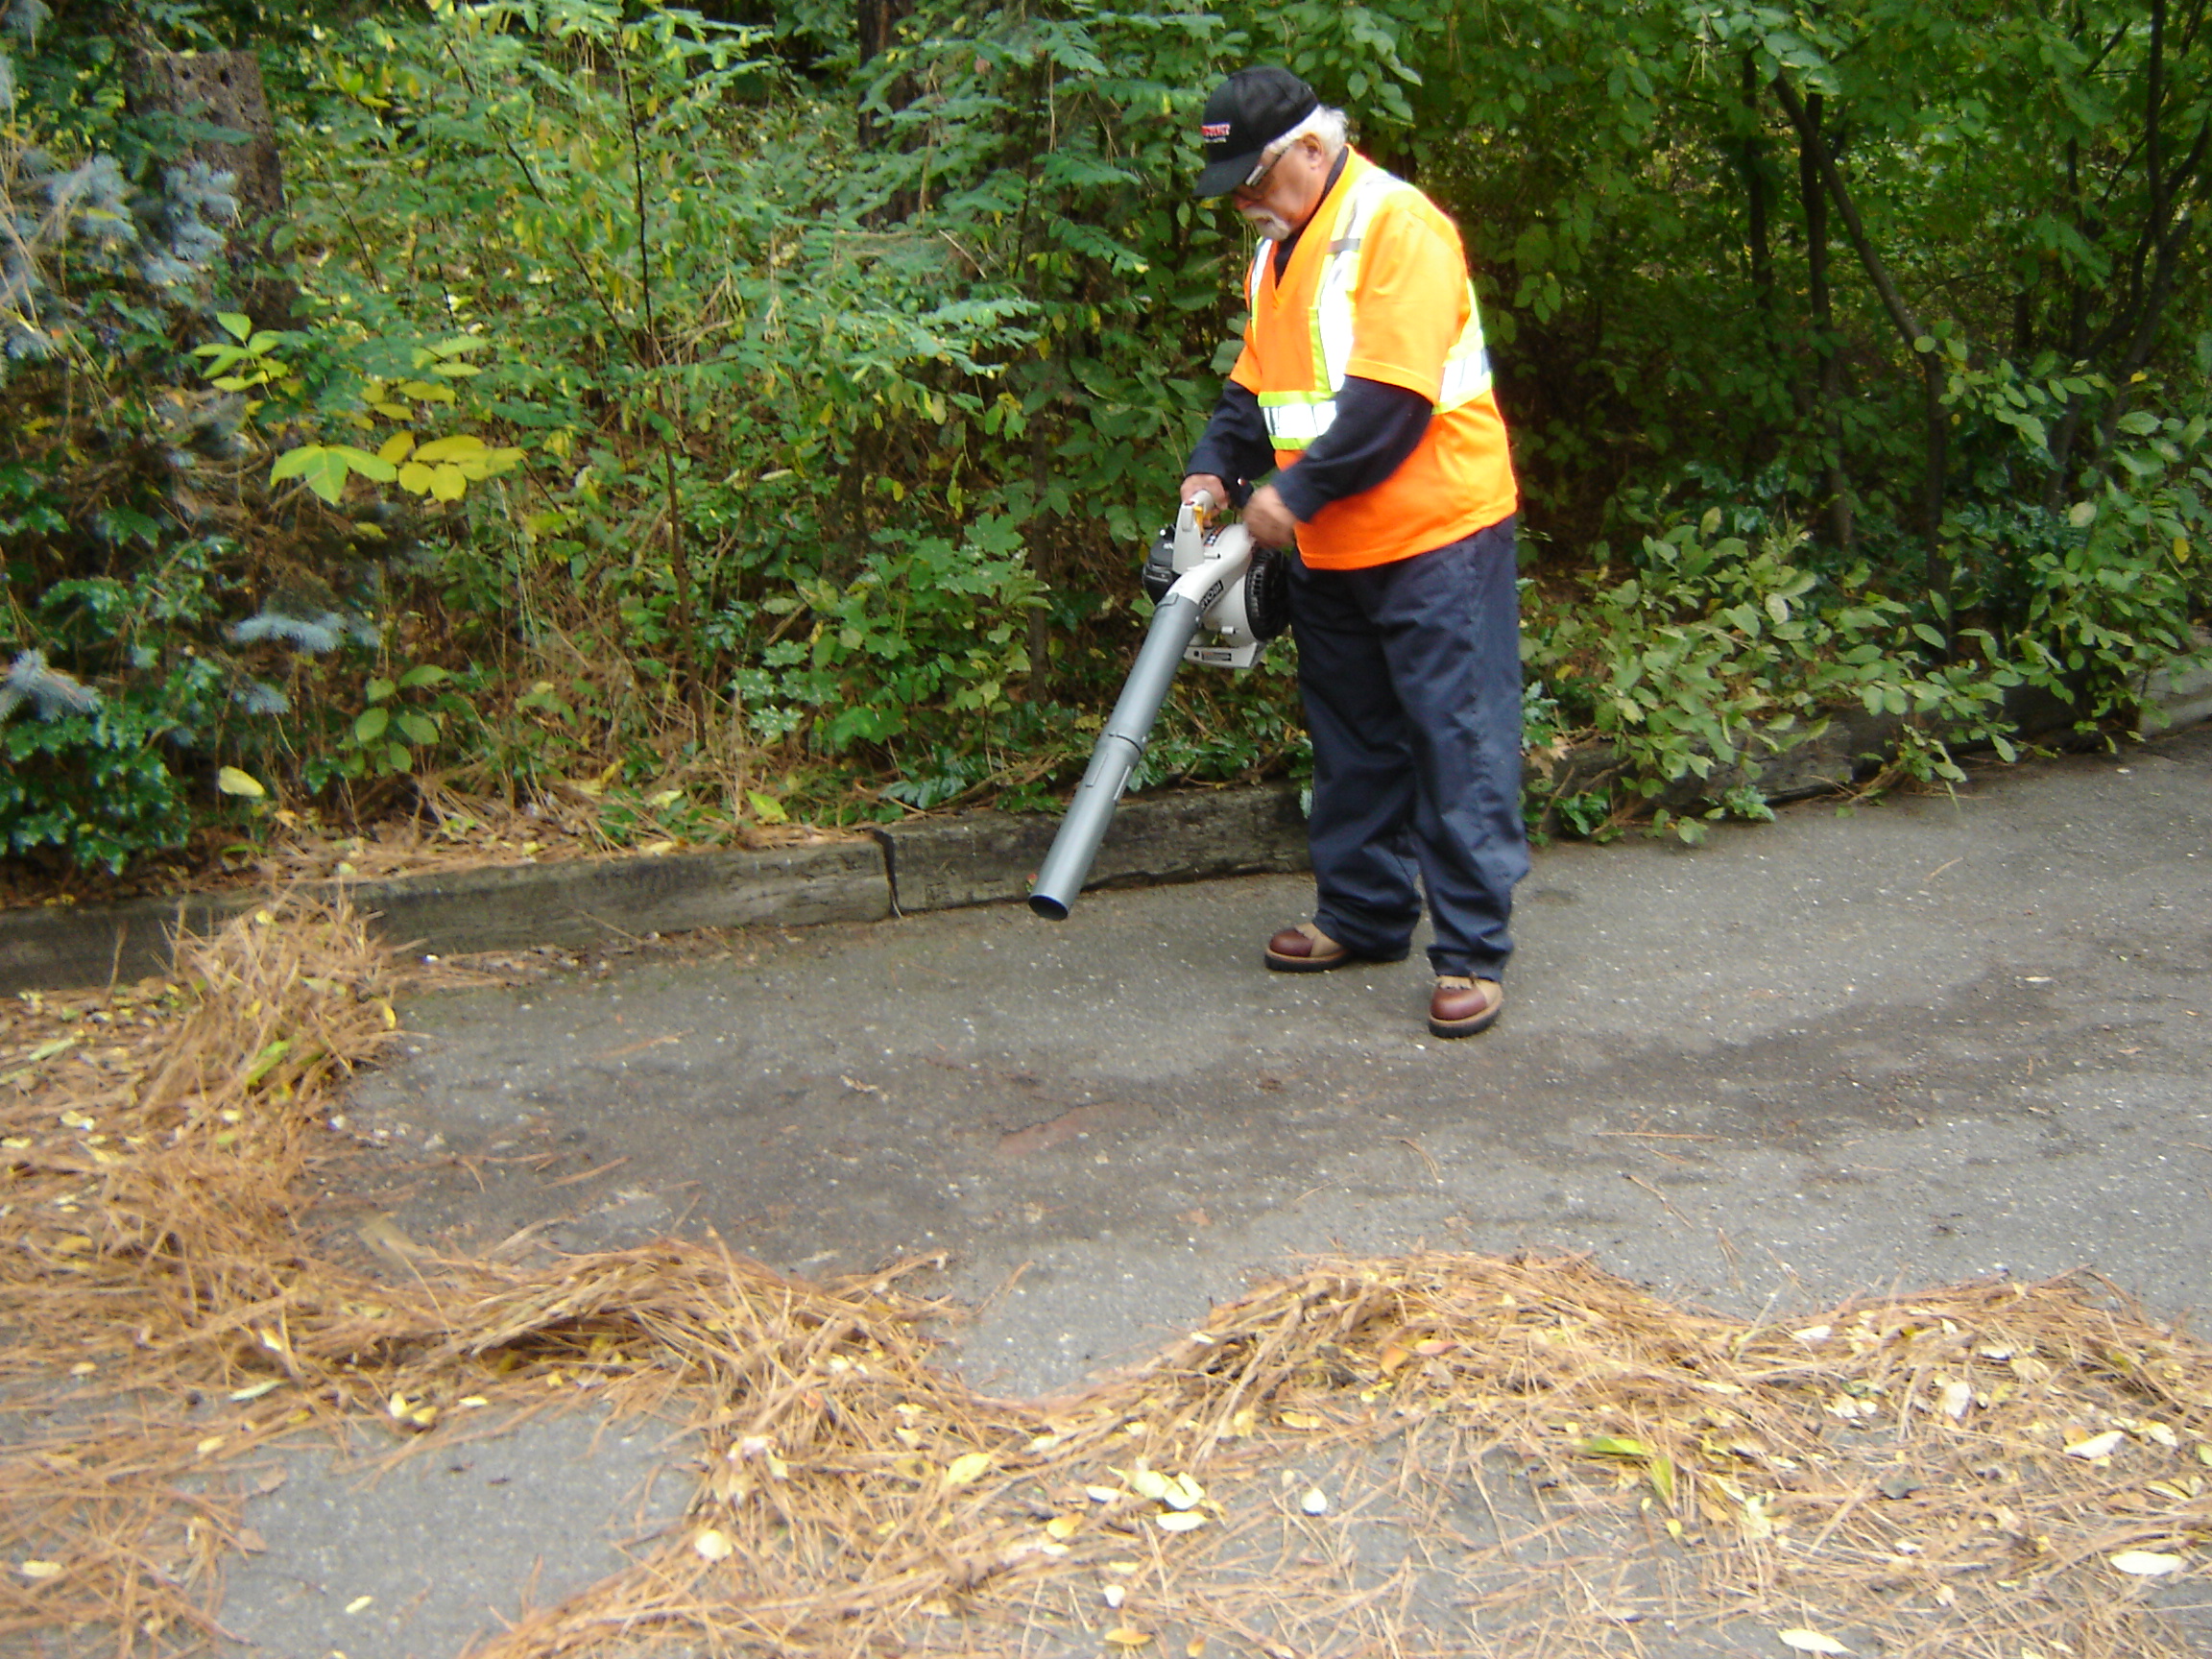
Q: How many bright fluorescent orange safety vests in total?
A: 1